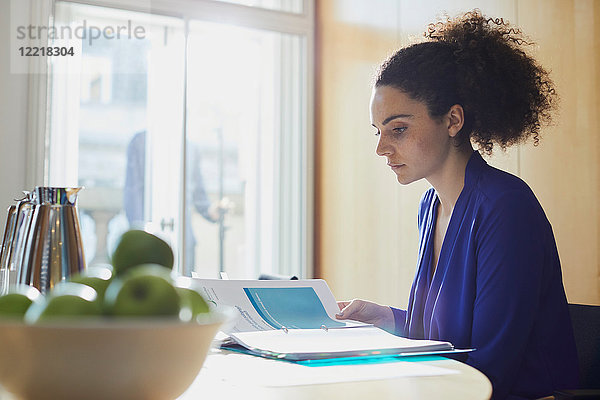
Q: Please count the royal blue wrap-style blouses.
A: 1